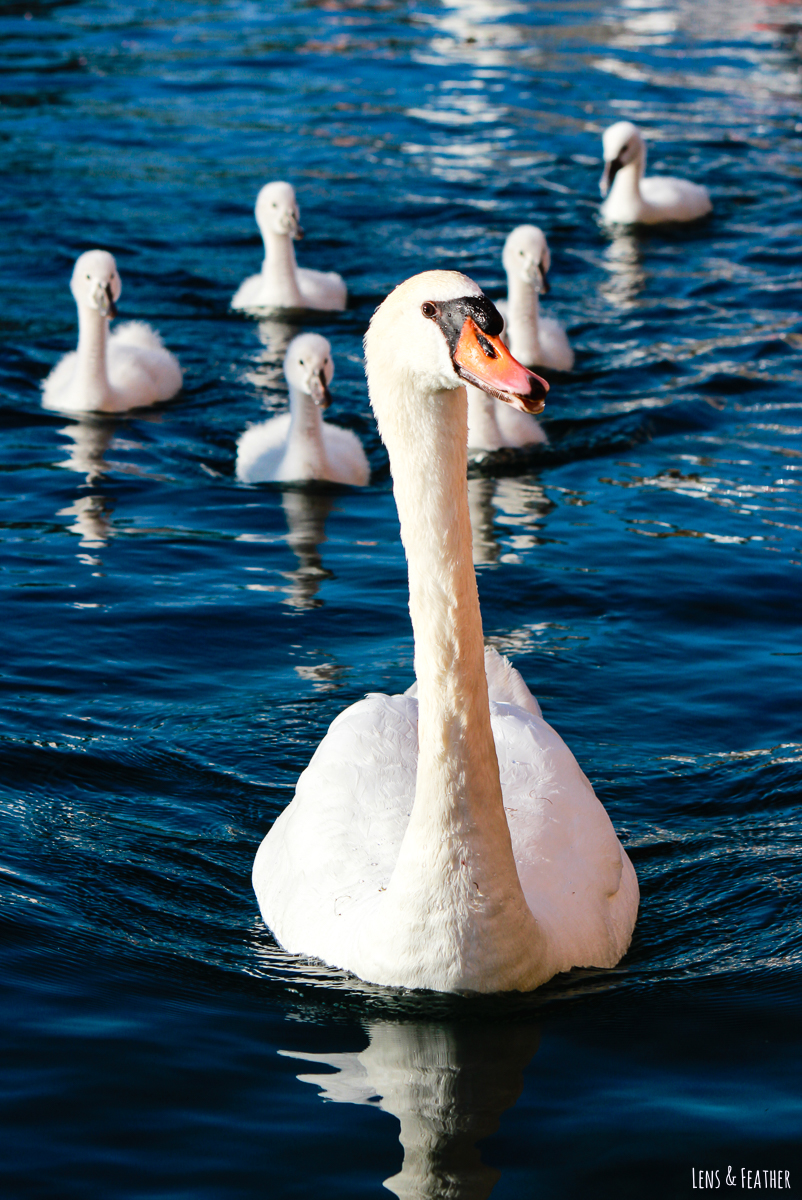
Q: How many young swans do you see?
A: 6